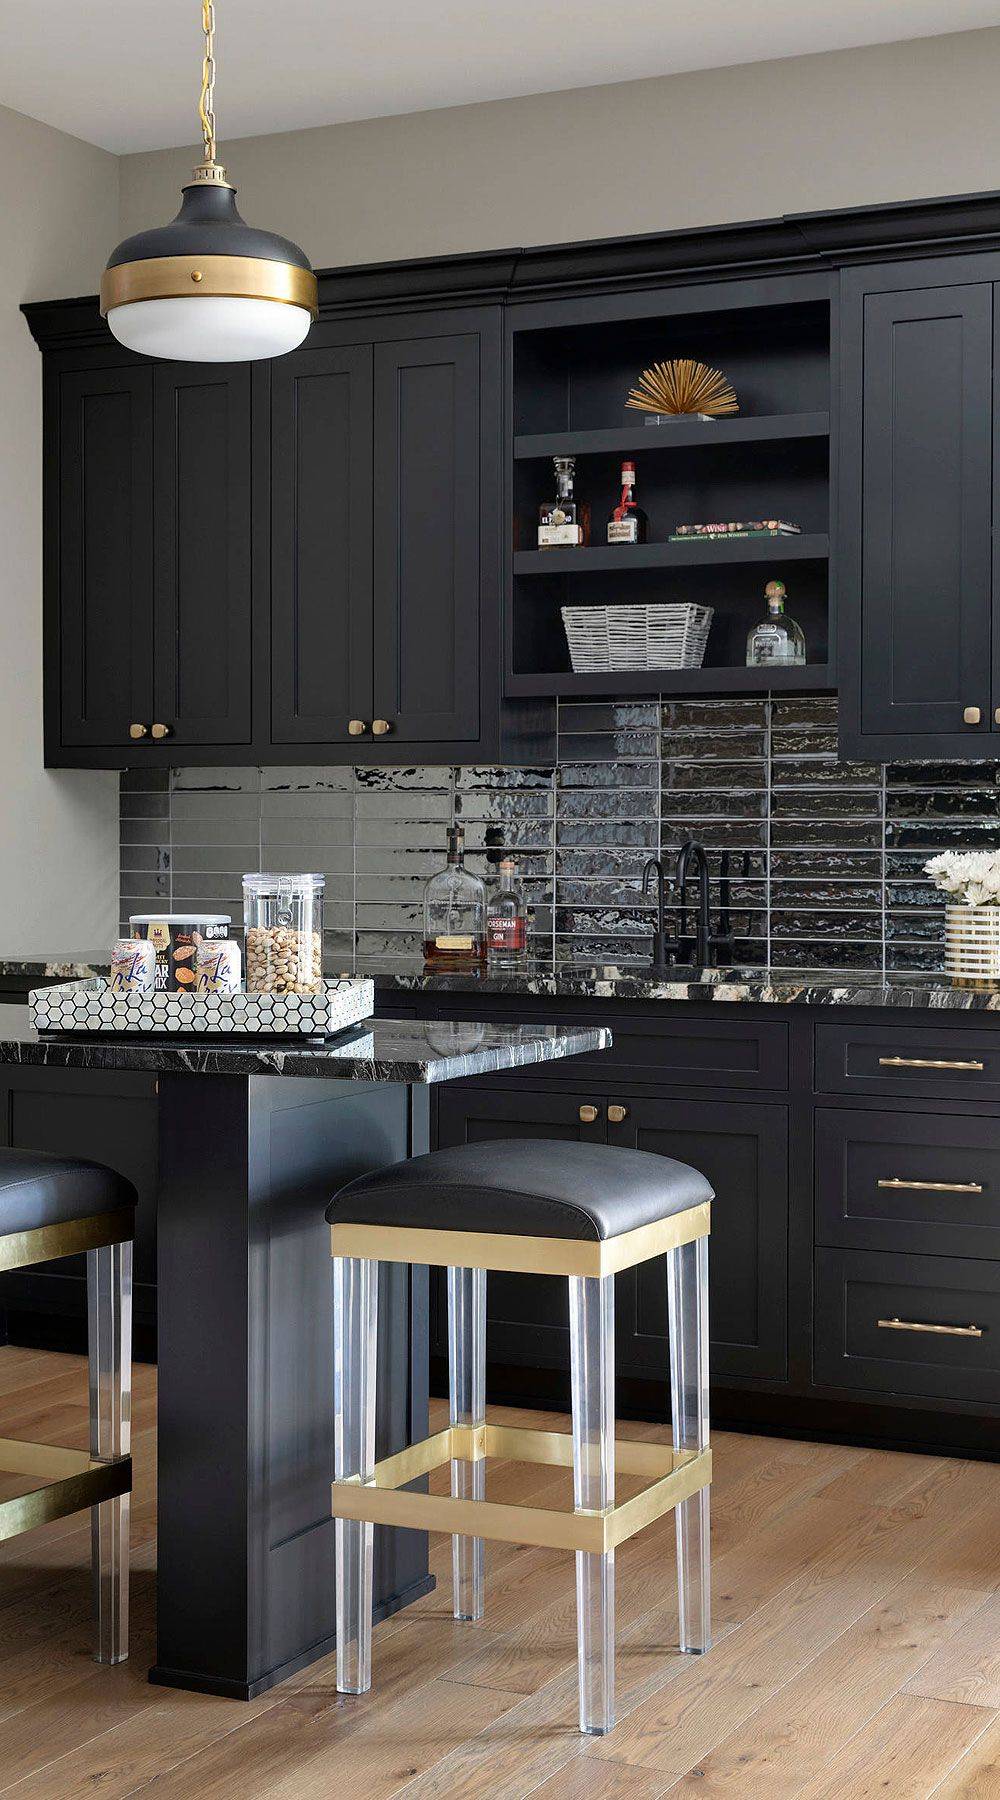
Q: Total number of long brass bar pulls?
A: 3